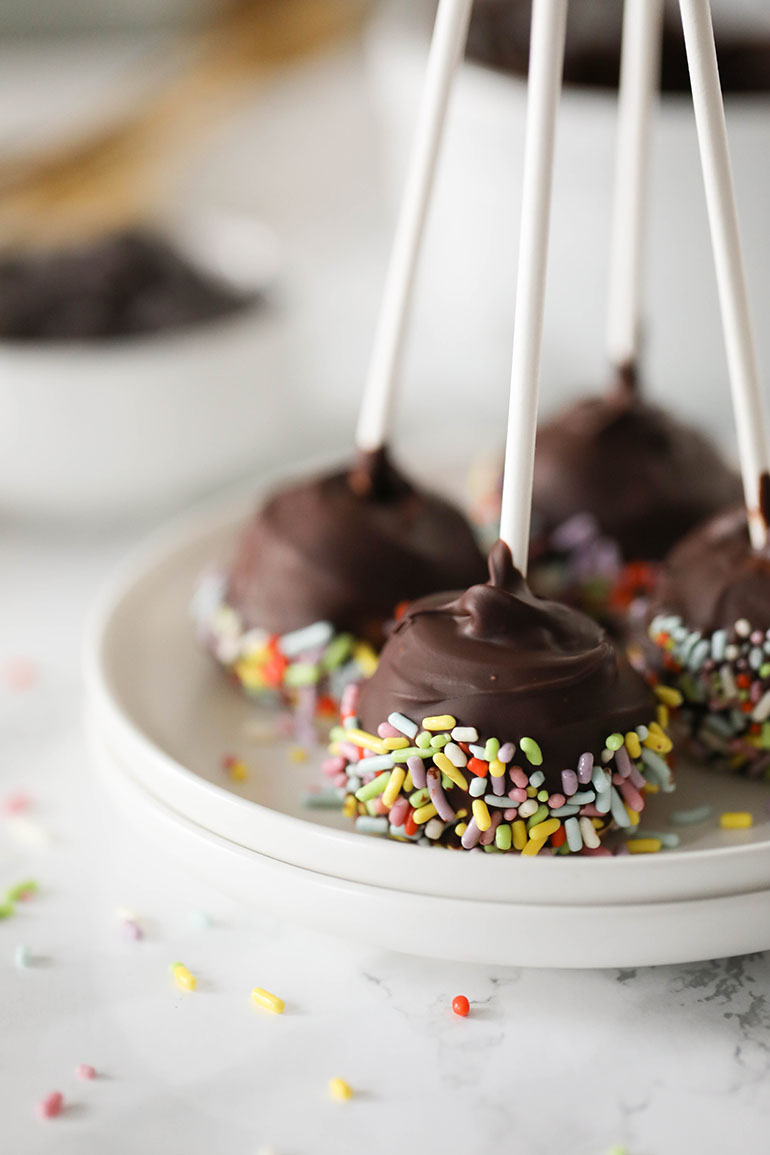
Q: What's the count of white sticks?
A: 4